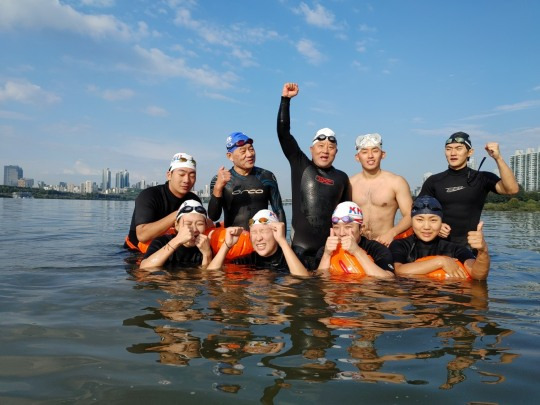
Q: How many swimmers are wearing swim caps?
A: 9